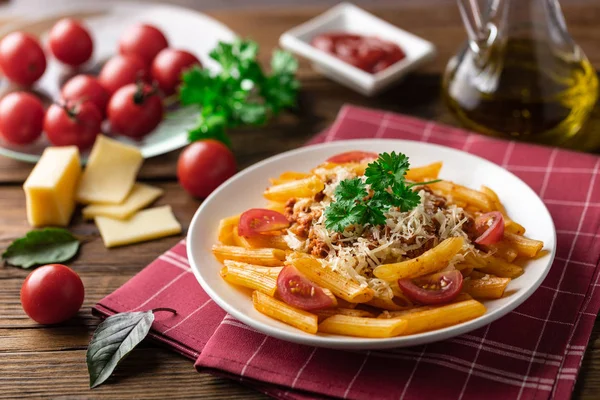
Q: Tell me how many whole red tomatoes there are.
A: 11